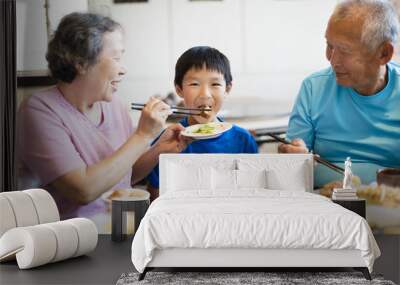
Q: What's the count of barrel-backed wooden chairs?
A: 0